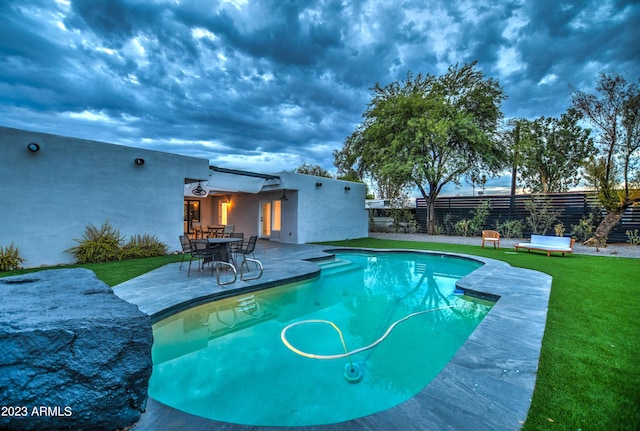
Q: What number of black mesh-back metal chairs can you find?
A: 4